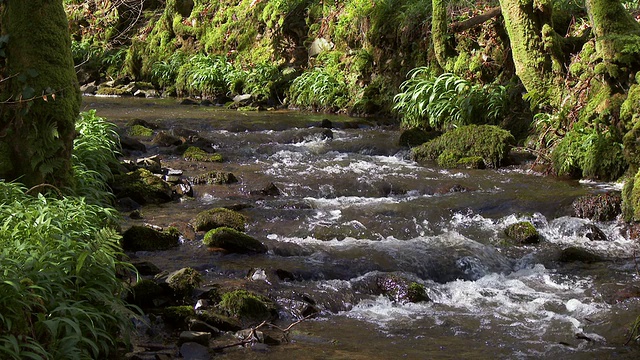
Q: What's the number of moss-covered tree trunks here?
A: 4